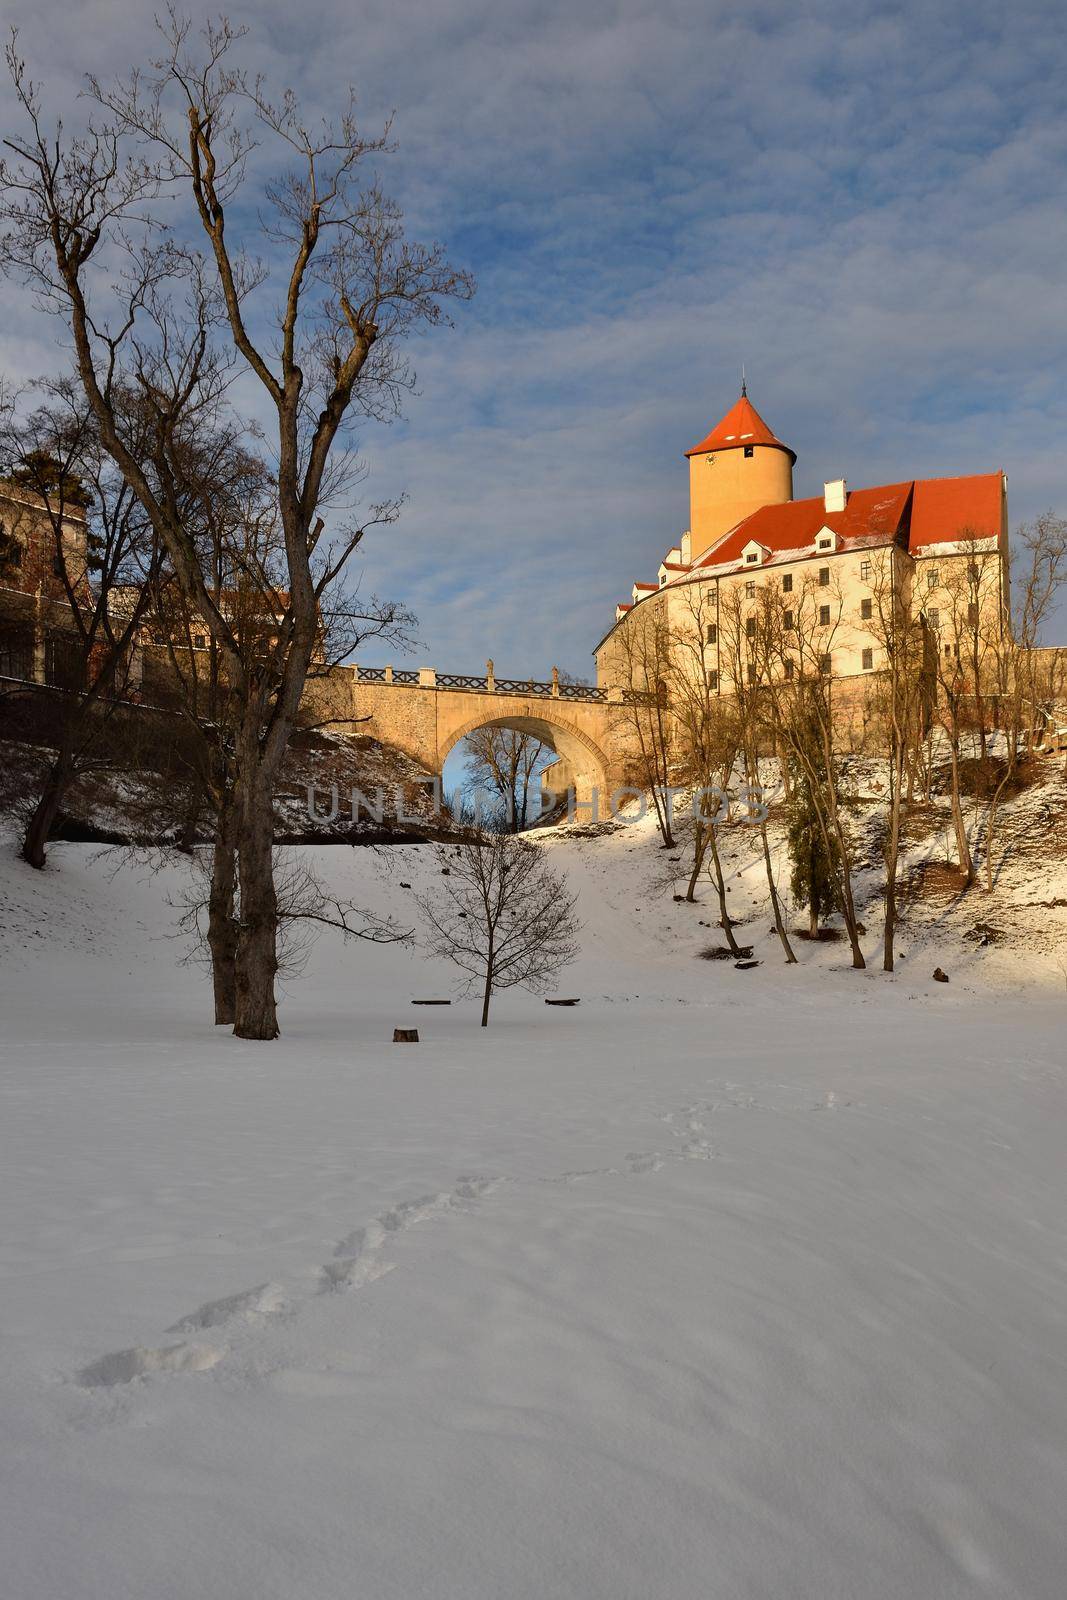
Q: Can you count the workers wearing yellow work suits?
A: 0